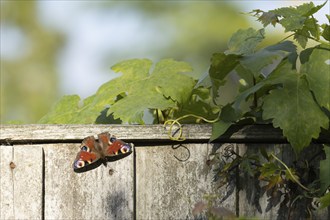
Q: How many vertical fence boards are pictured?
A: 4